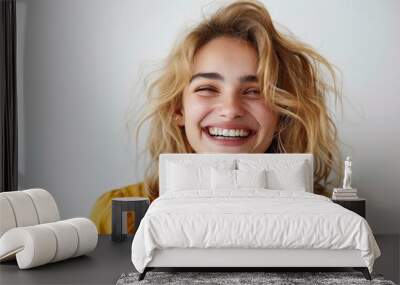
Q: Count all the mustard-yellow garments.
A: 1